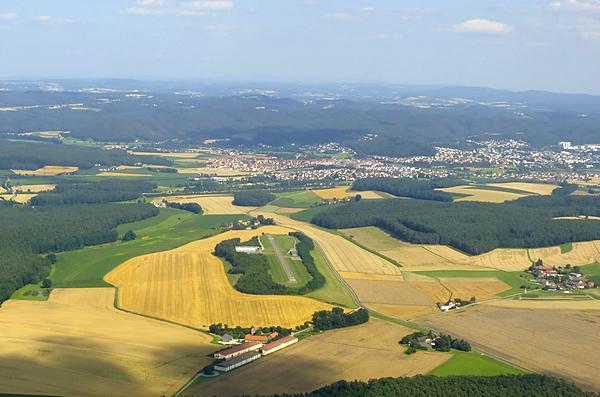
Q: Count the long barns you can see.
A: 3